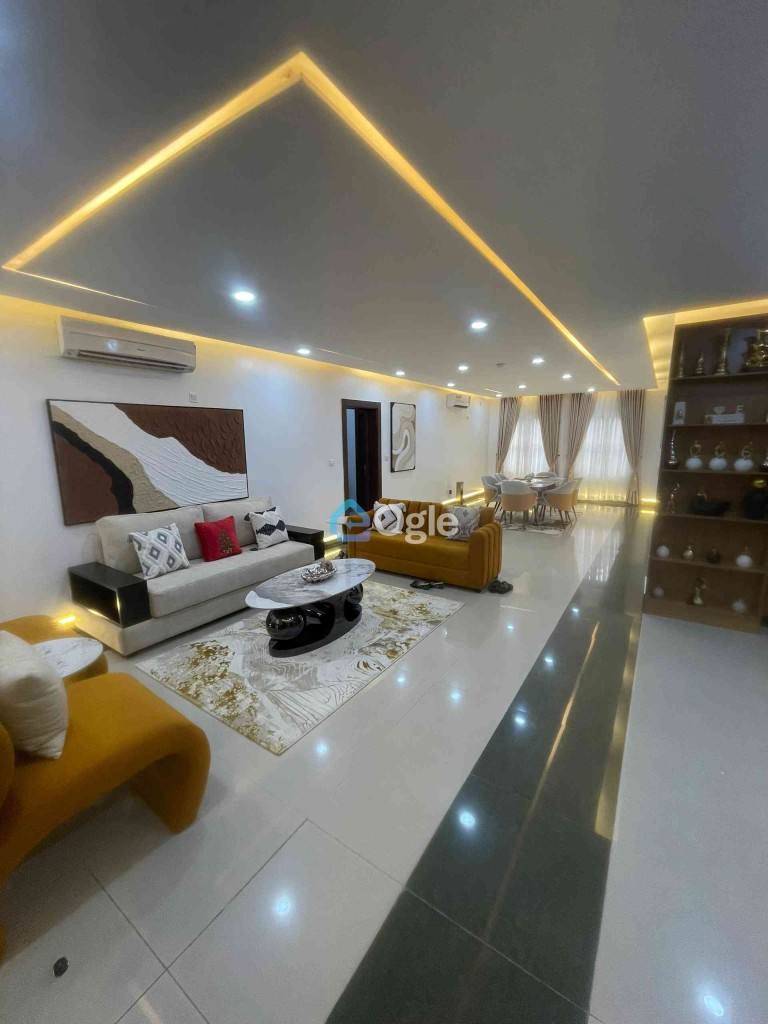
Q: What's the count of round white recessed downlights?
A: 11